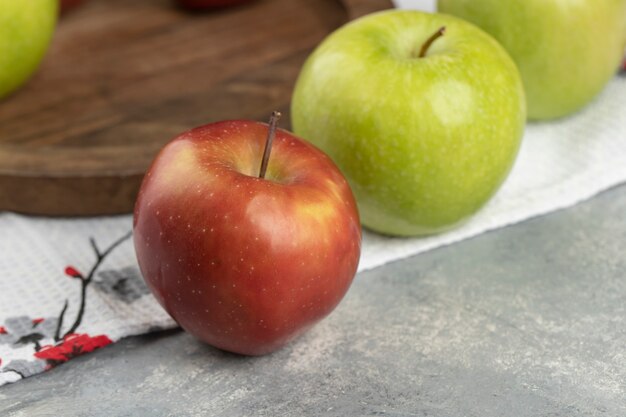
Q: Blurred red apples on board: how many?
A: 2